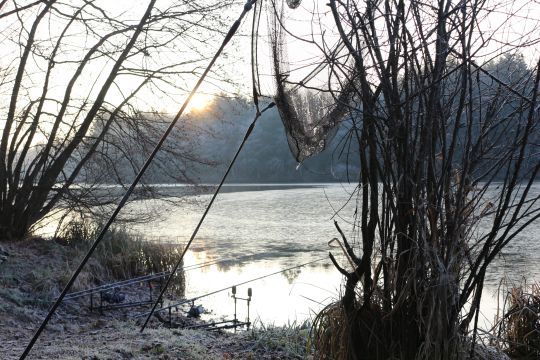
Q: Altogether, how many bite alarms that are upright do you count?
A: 2